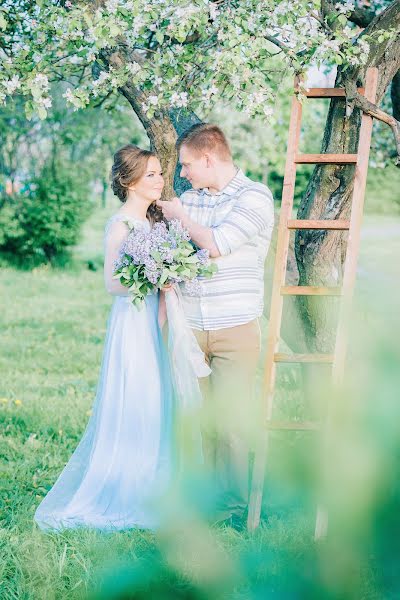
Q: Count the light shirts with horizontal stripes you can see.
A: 1